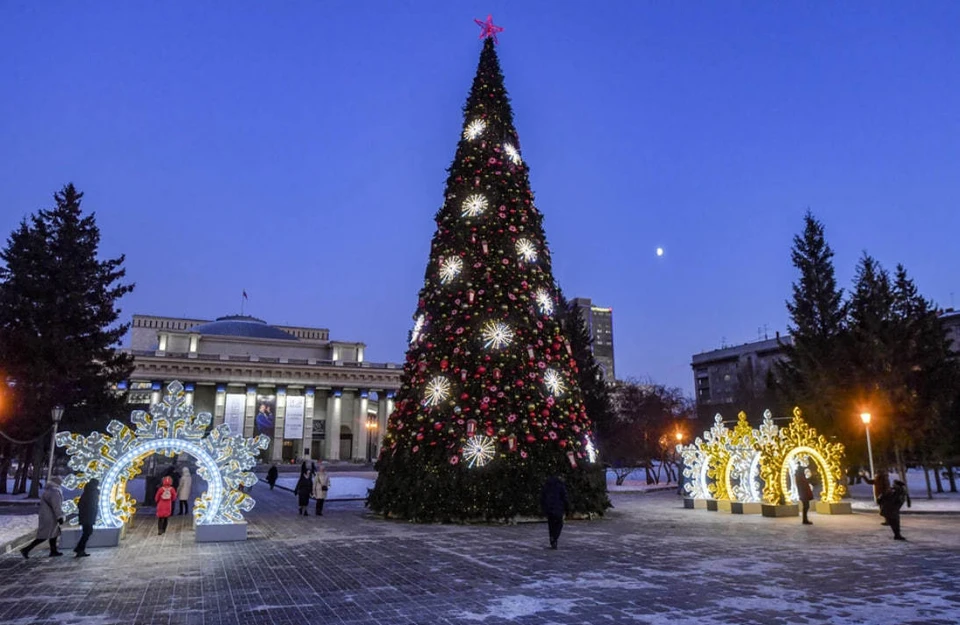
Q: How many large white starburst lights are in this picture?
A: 12